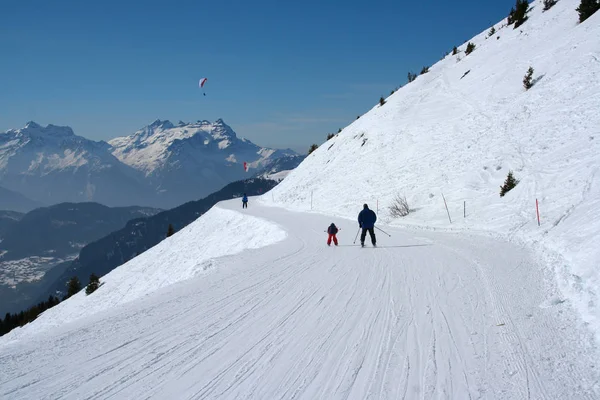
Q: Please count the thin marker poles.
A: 6